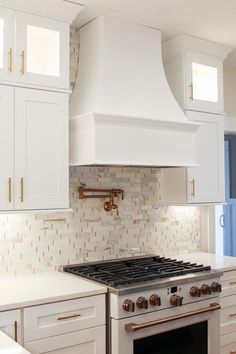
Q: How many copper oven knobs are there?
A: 7